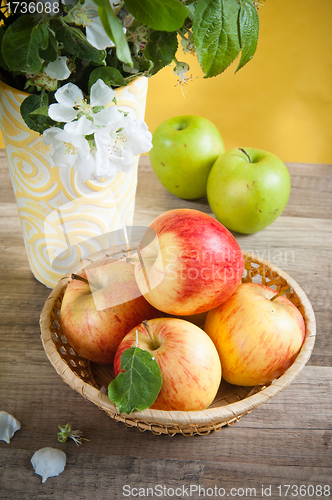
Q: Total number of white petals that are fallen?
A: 2